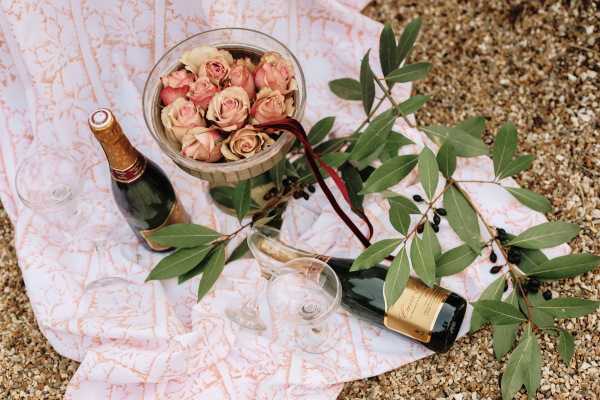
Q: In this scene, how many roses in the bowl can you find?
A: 10